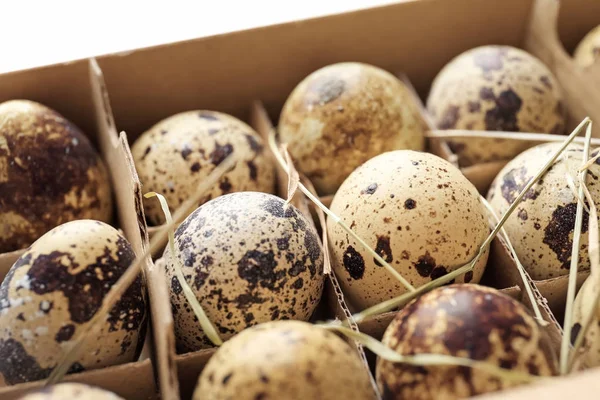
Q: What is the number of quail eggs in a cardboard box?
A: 13